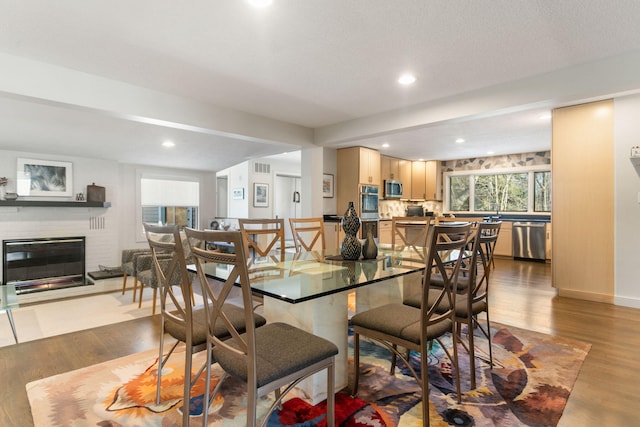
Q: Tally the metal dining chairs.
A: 8